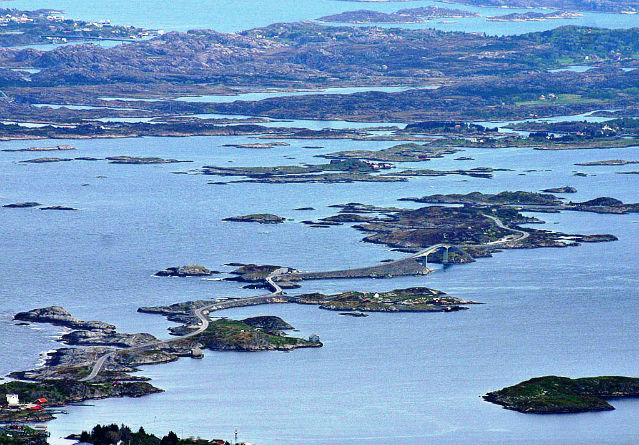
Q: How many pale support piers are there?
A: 2